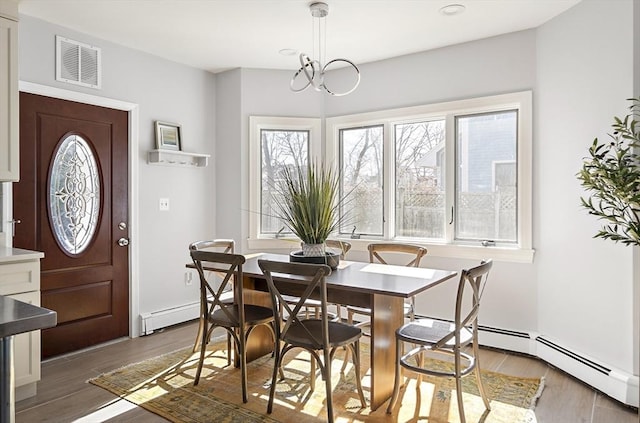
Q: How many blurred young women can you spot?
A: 0